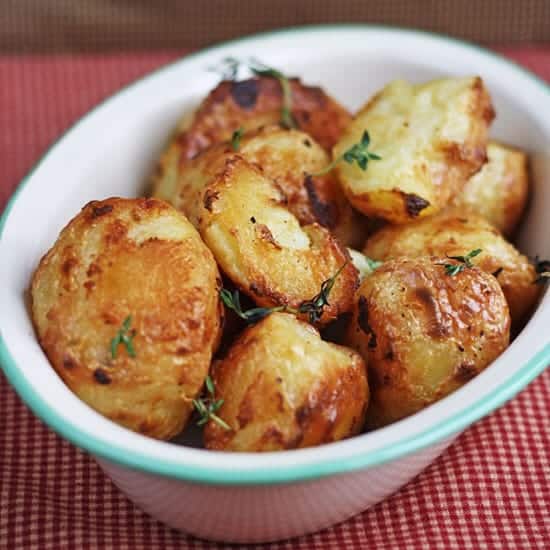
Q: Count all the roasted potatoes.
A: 9